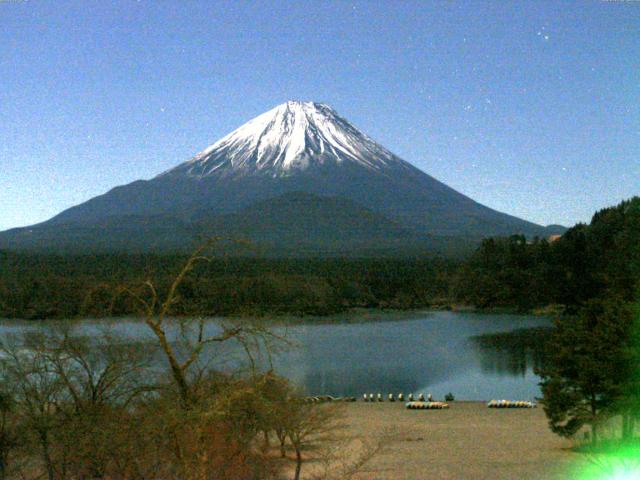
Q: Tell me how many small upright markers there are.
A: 8